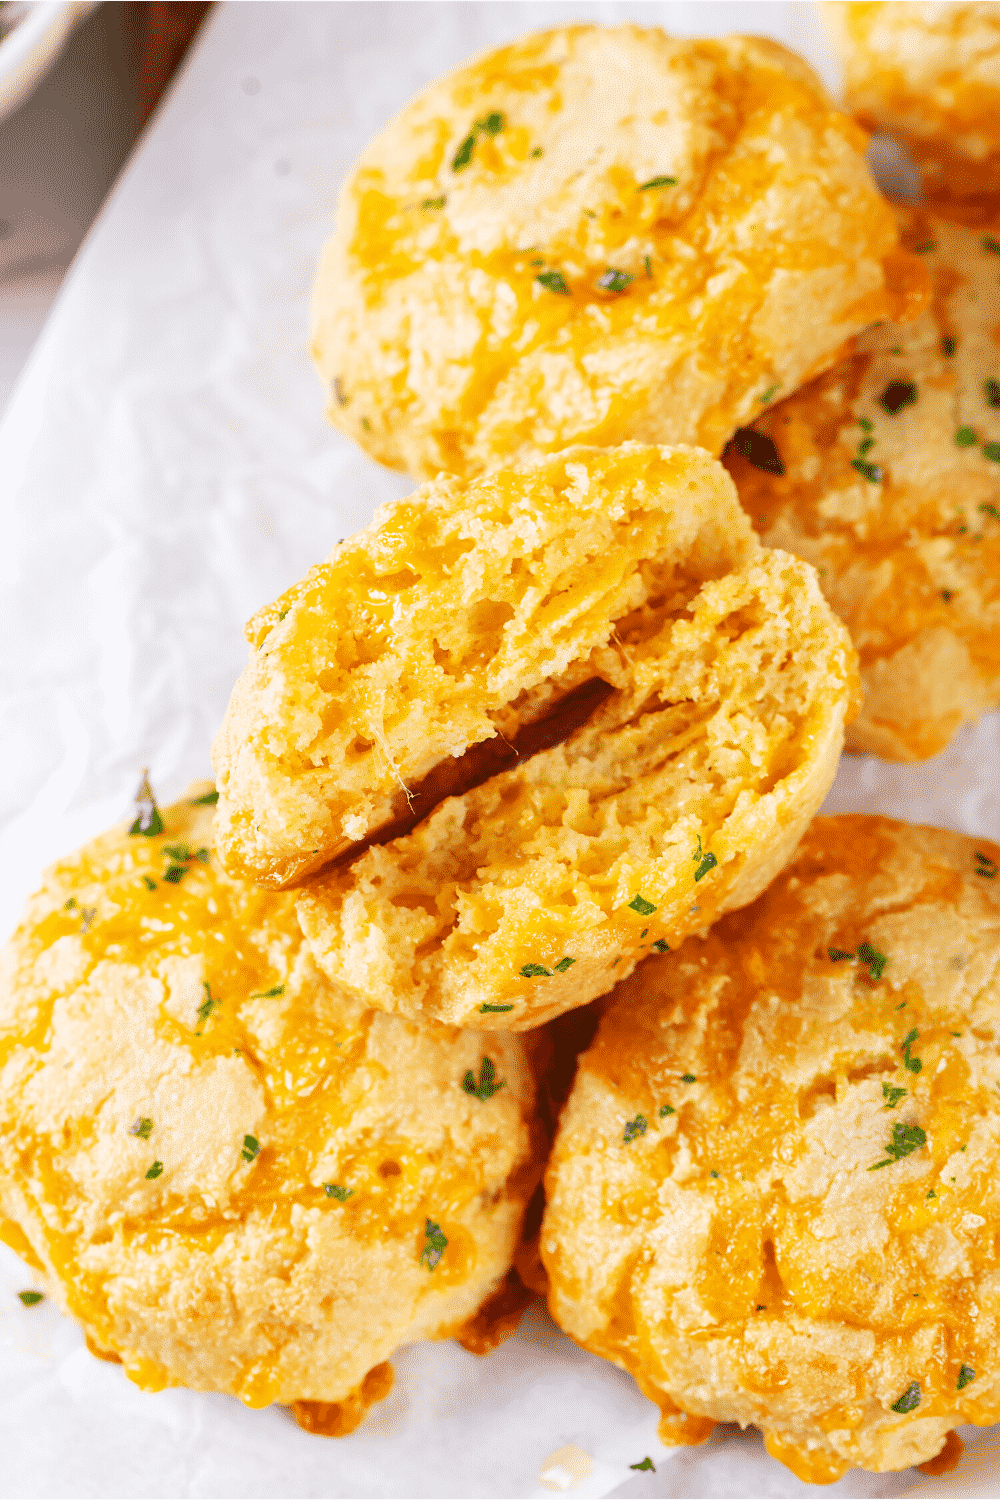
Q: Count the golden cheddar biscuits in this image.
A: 6